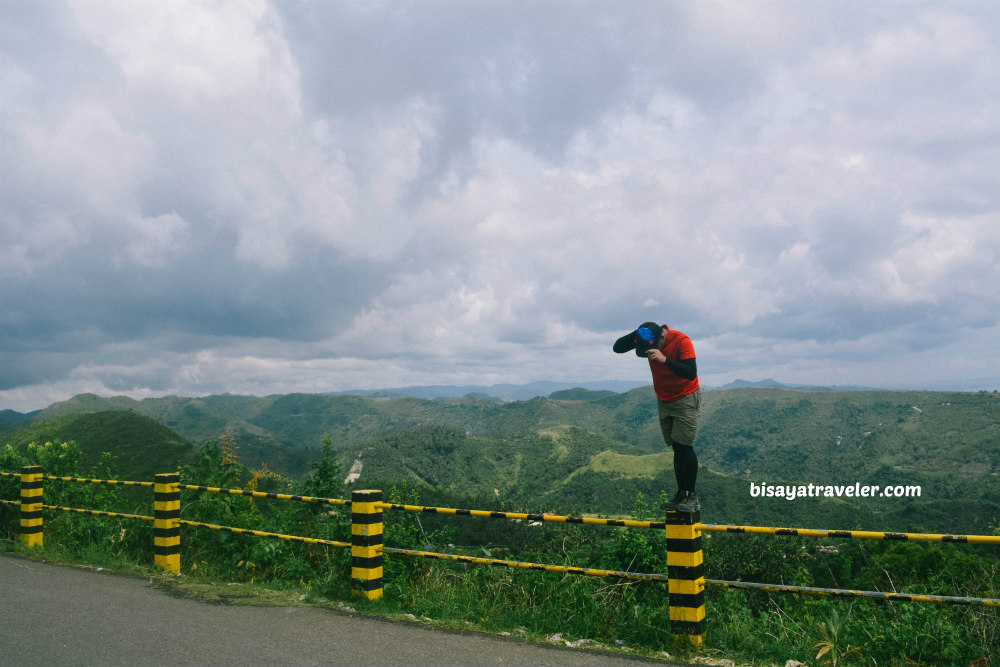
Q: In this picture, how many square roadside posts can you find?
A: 4